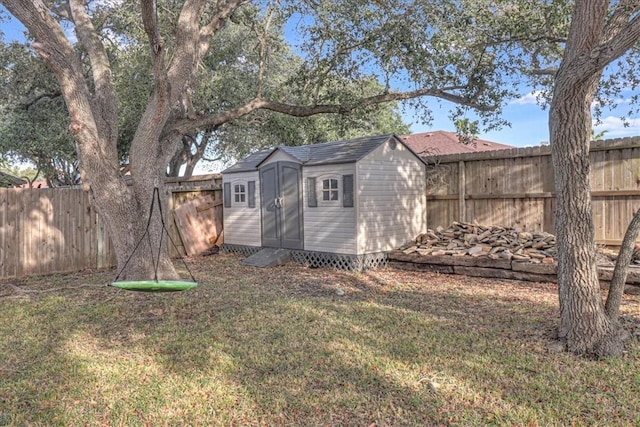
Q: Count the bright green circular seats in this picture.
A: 1